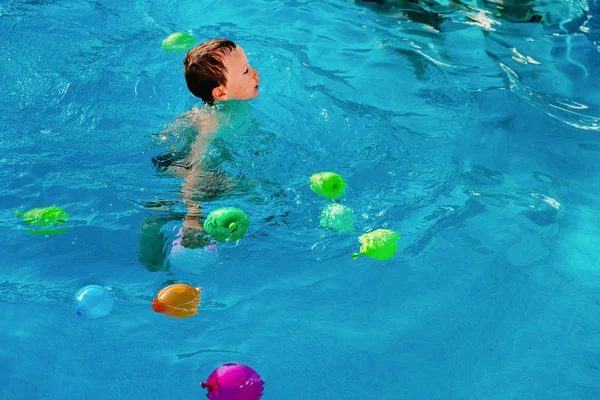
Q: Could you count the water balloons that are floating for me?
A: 9